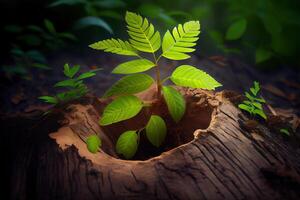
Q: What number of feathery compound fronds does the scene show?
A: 3